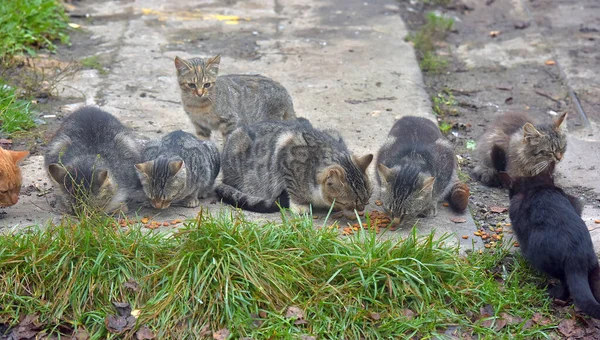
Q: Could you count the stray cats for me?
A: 8